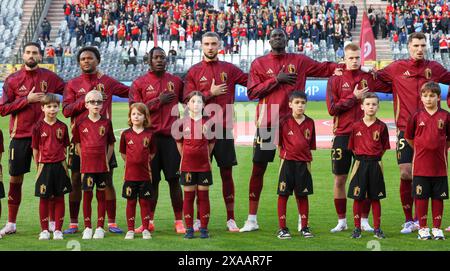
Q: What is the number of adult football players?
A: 7